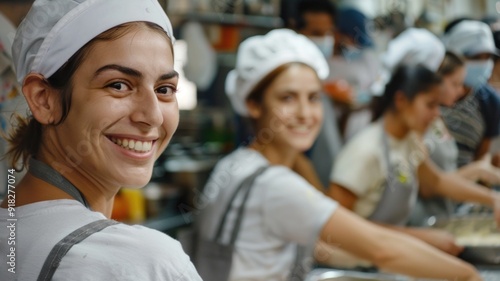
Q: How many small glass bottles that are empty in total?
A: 0